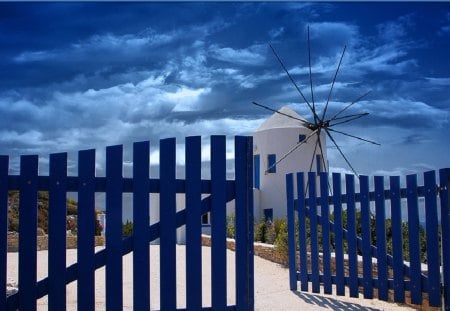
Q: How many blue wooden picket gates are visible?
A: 2